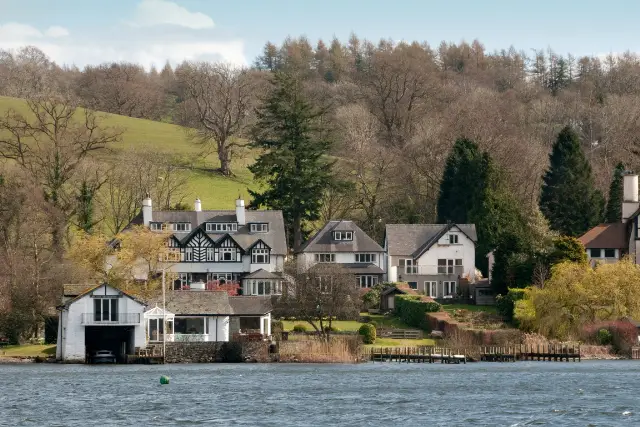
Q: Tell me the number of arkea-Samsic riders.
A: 0